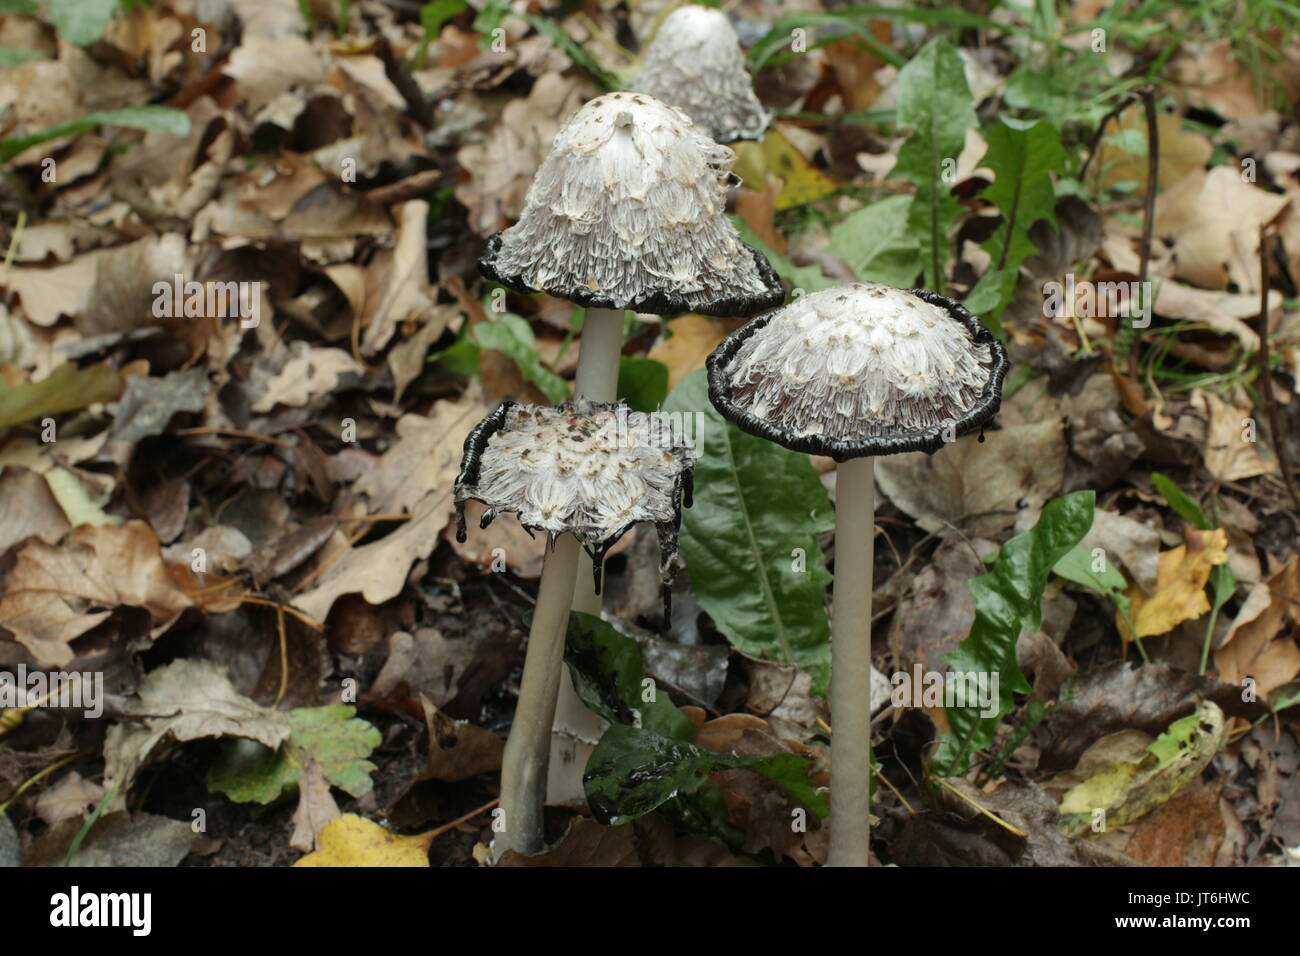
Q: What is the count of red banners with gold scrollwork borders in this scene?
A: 0